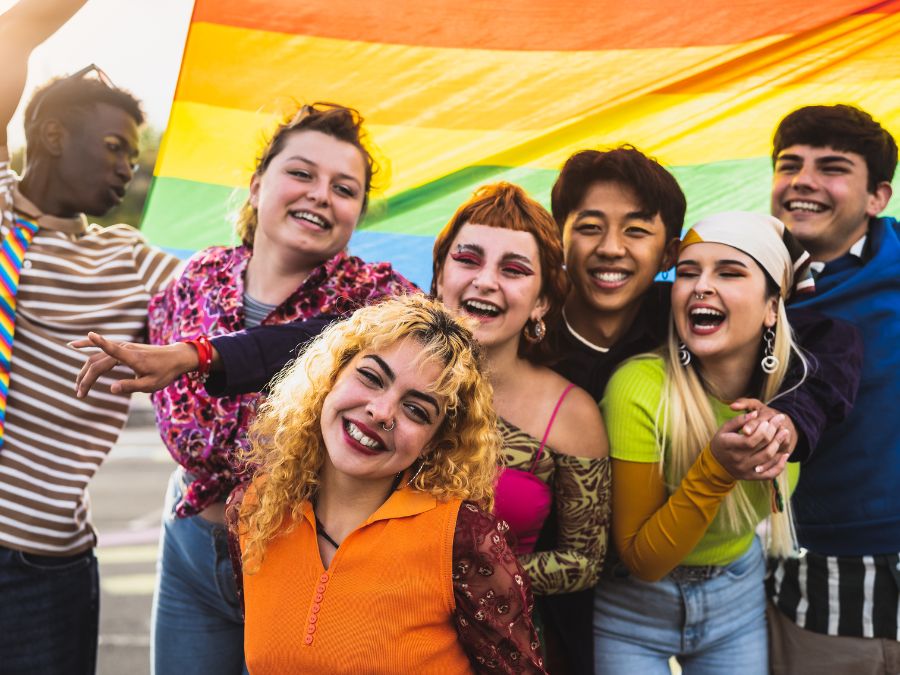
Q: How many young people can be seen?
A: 7